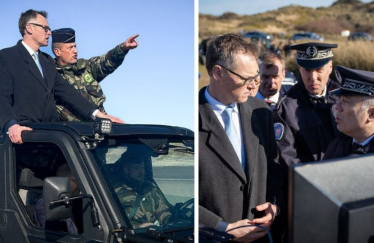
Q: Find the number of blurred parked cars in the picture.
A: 3